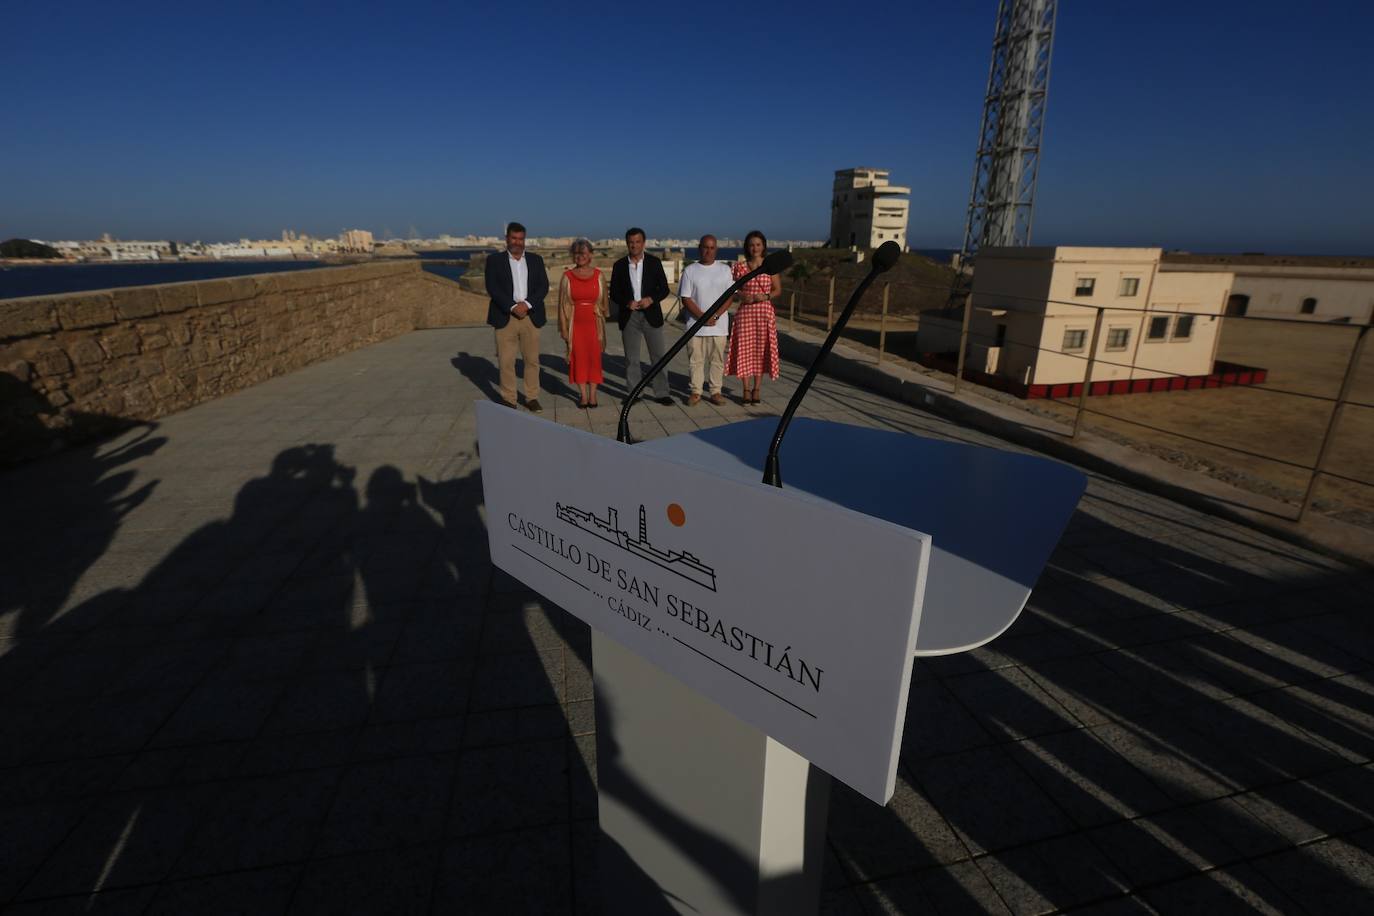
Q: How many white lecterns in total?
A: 1